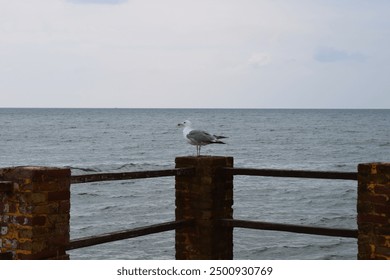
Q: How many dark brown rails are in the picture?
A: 4